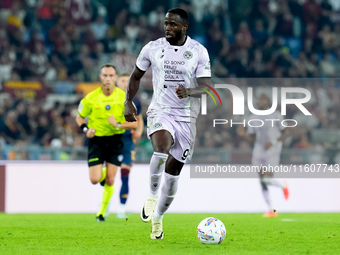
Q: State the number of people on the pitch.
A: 4